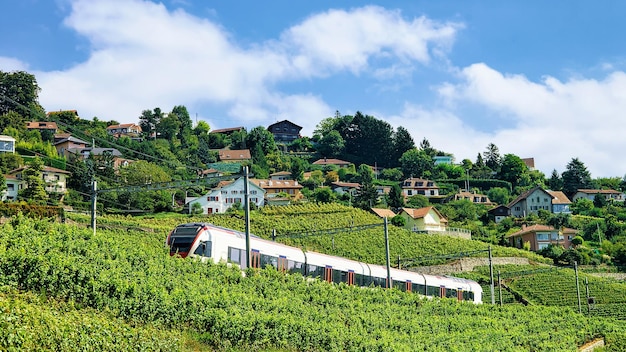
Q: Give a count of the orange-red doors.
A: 8